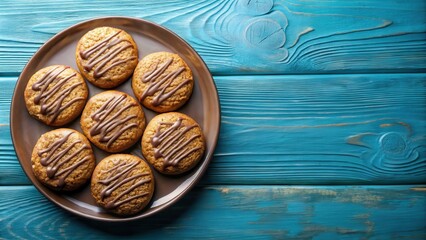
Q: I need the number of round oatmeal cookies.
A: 7